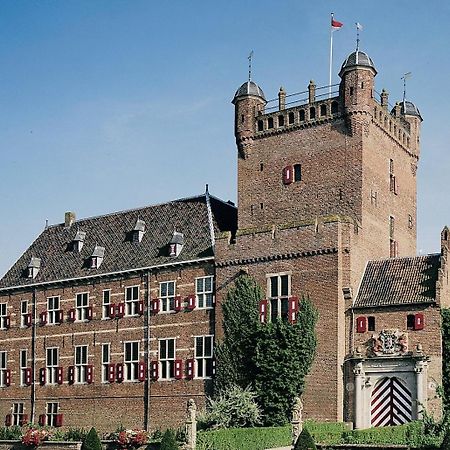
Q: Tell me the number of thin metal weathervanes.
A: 3